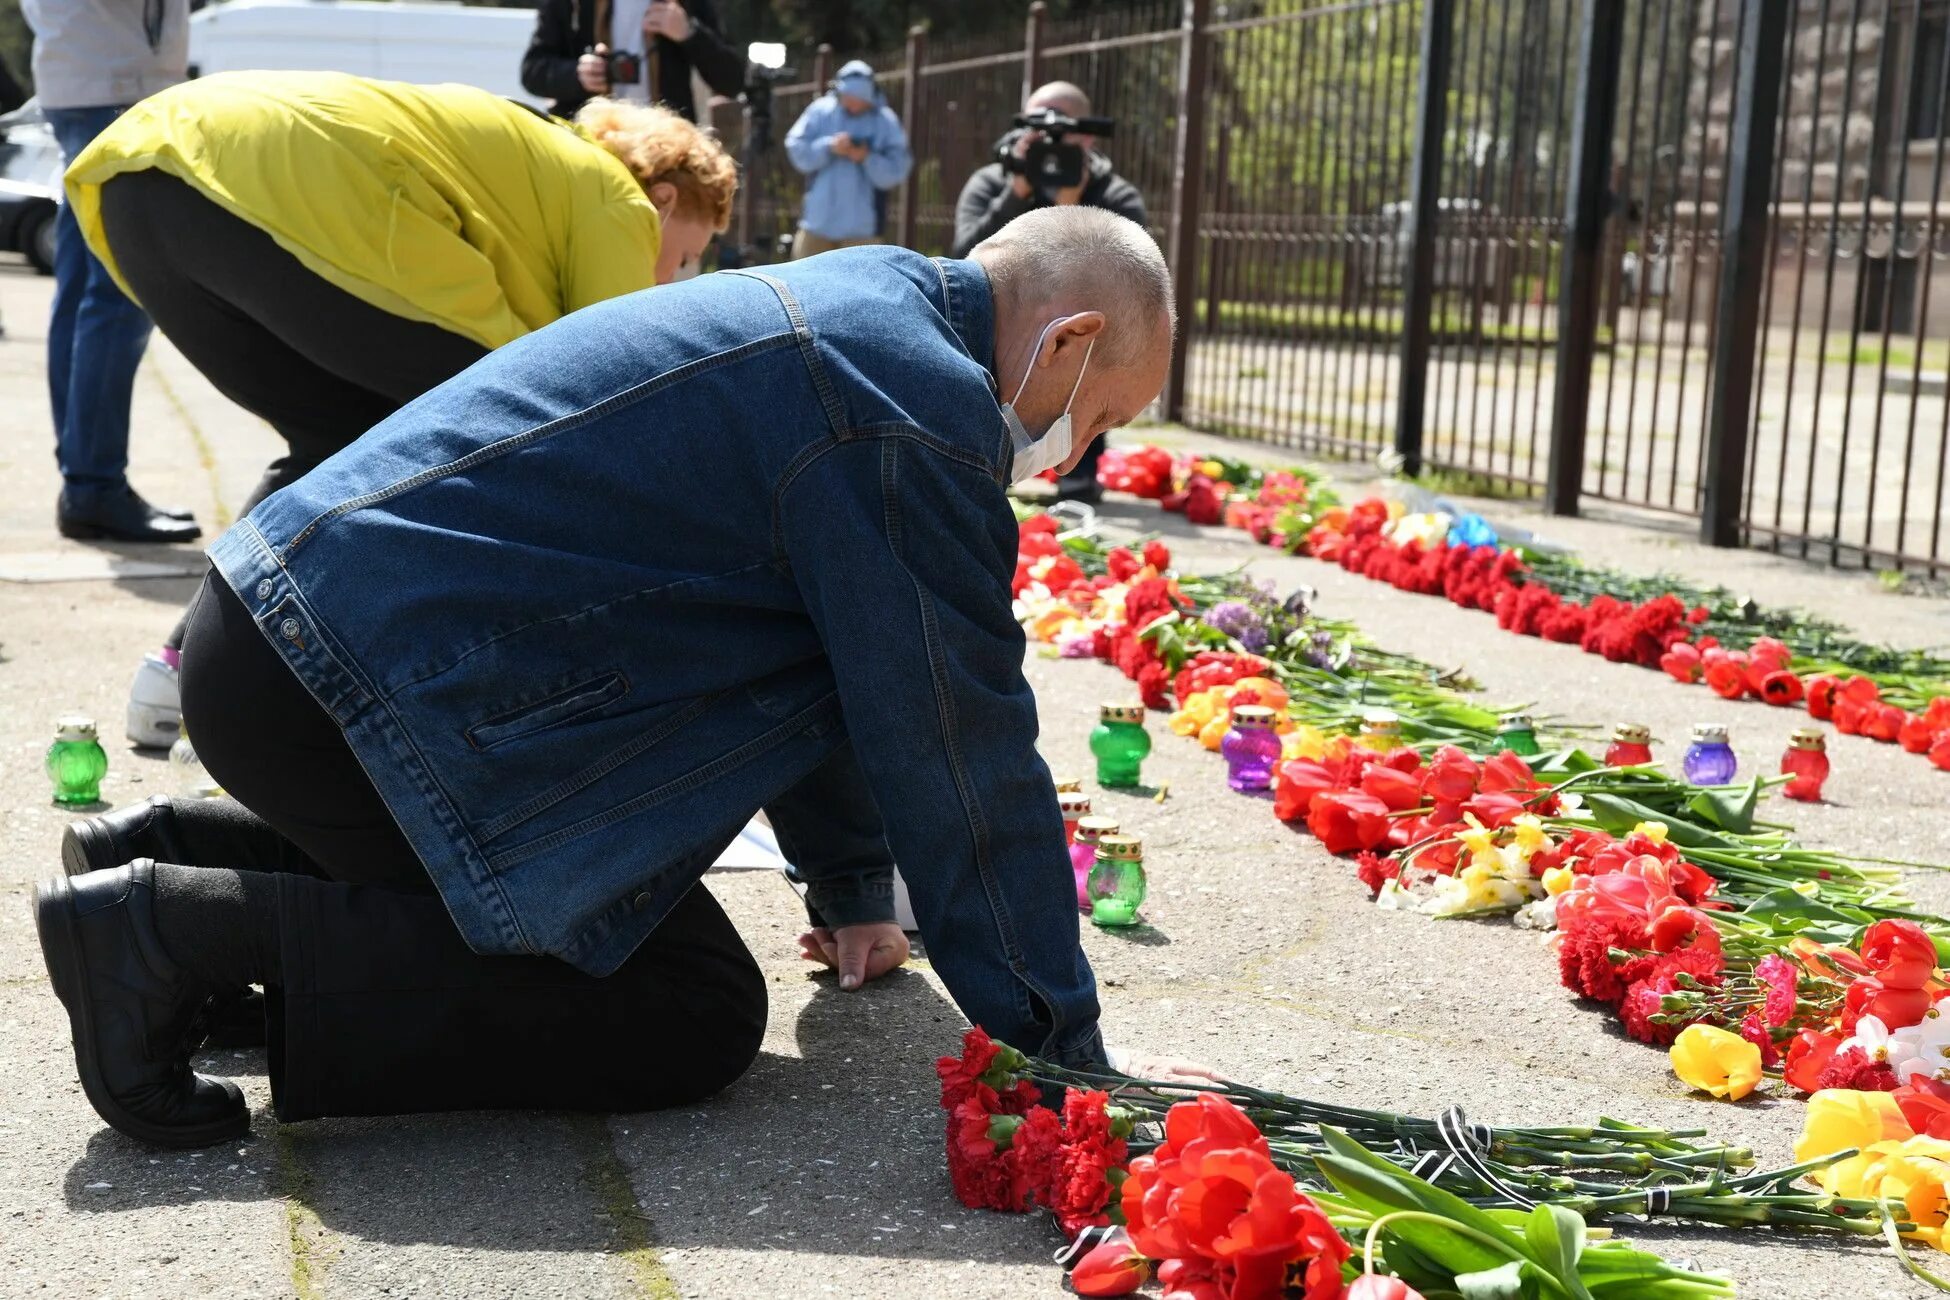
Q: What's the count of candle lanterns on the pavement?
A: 13